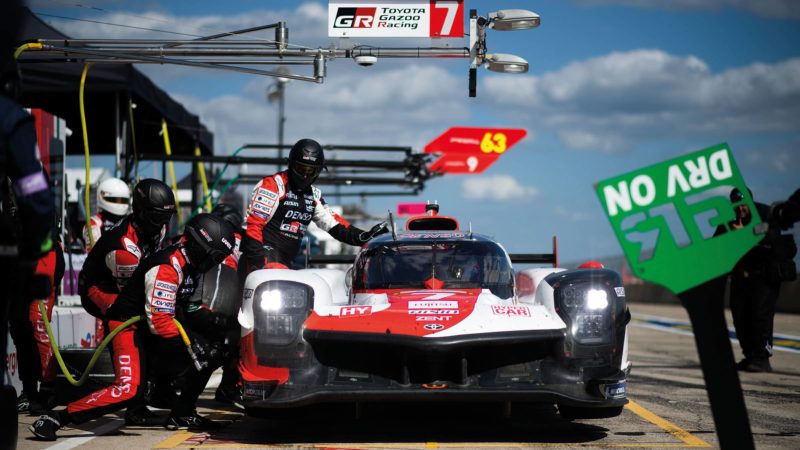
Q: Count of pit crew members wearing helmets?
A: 5